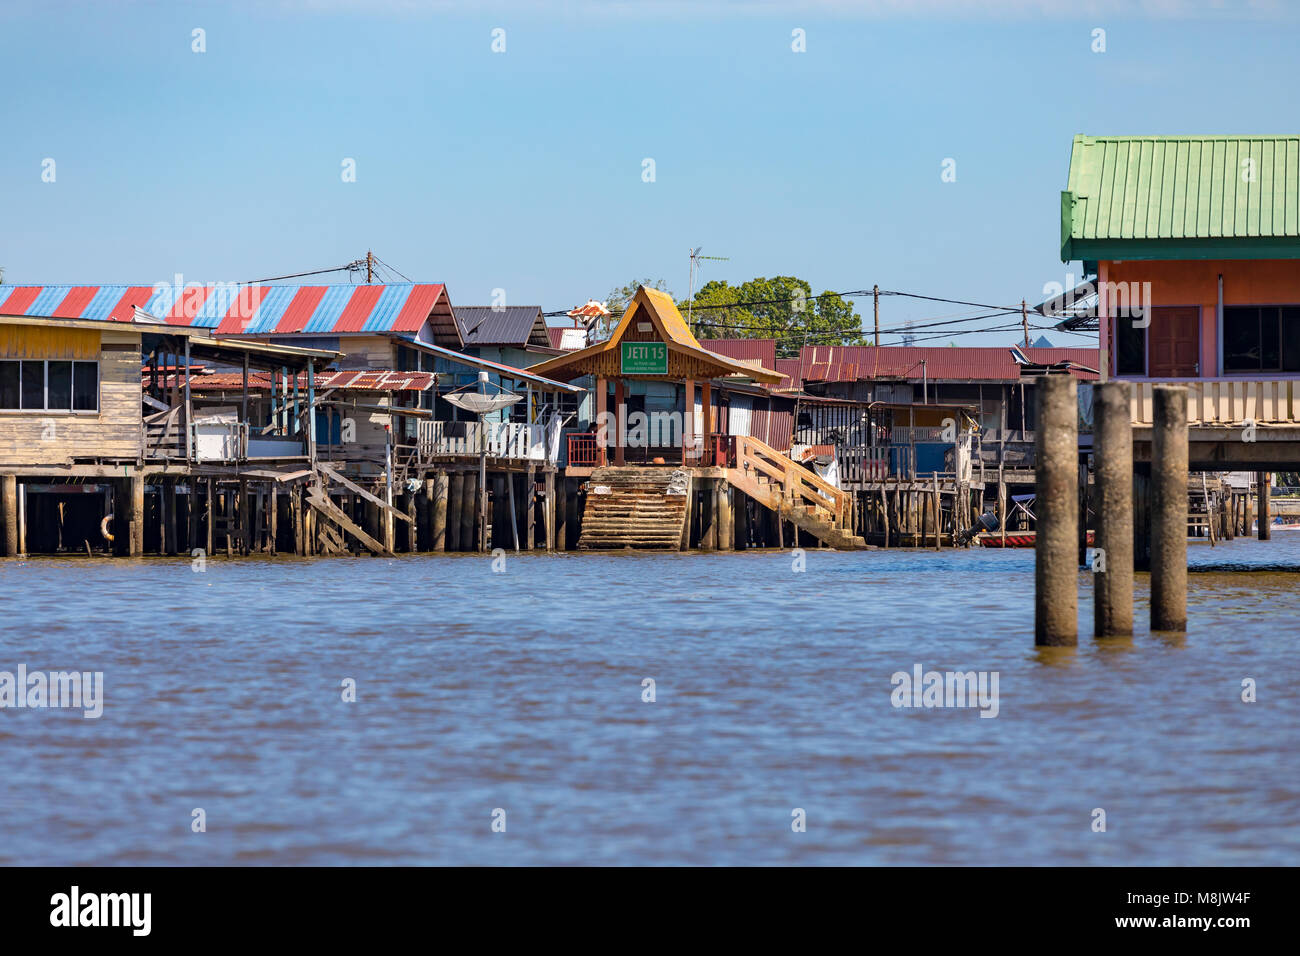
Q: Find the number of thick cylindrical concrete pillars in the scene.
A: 3